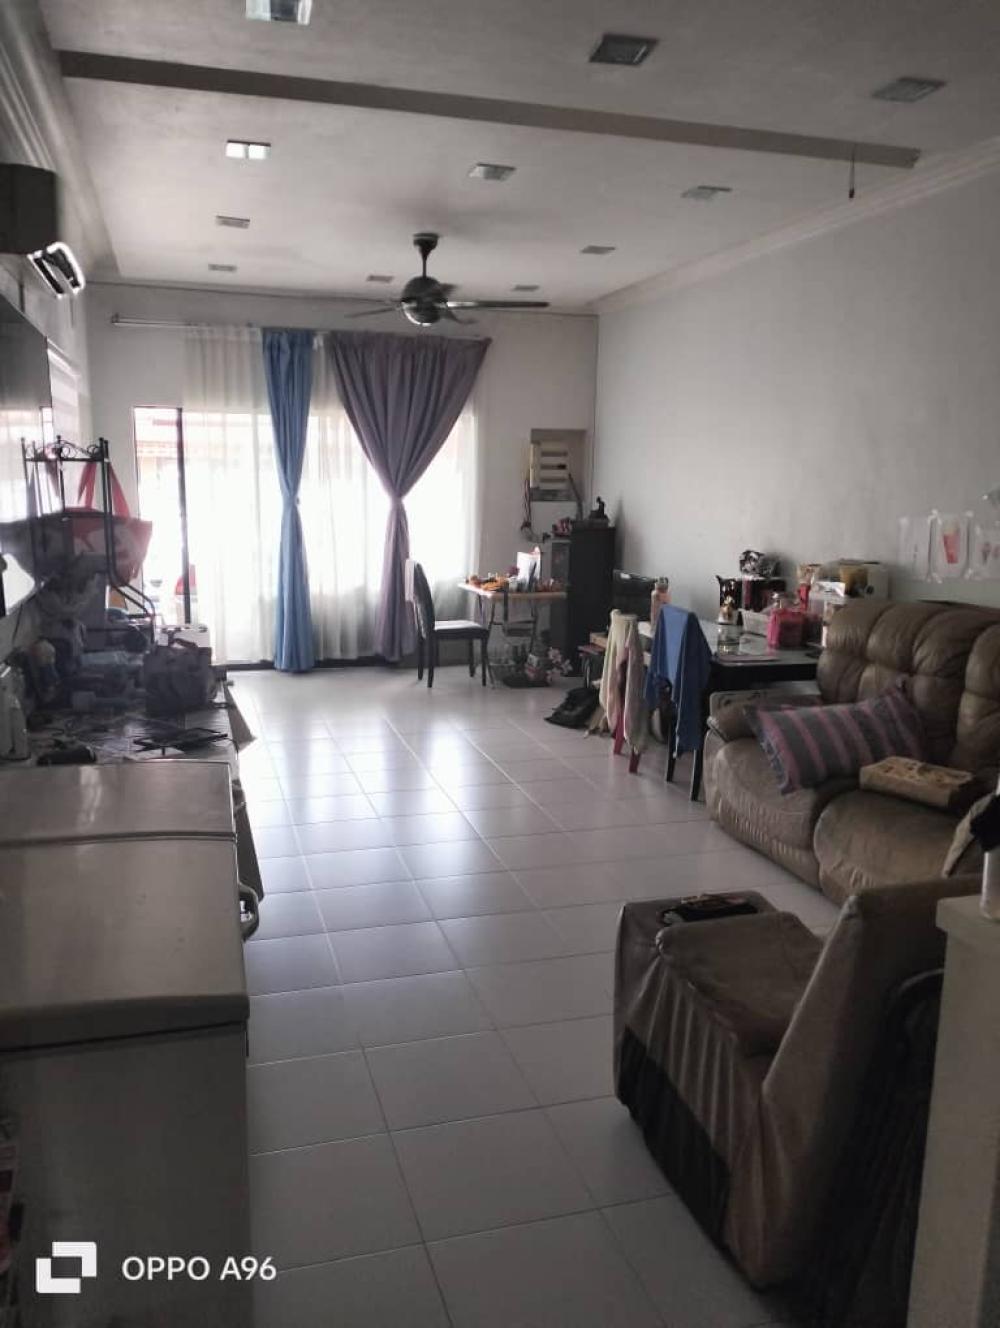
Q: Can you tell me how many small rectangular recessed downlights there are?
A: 11